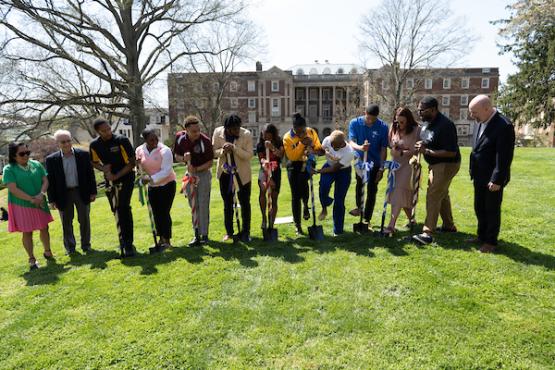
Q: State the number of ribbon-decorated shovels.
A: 9